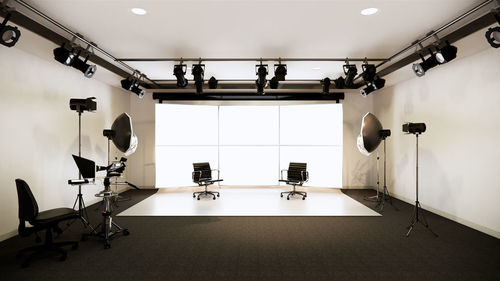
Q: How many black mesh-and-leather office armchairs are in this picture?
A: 2